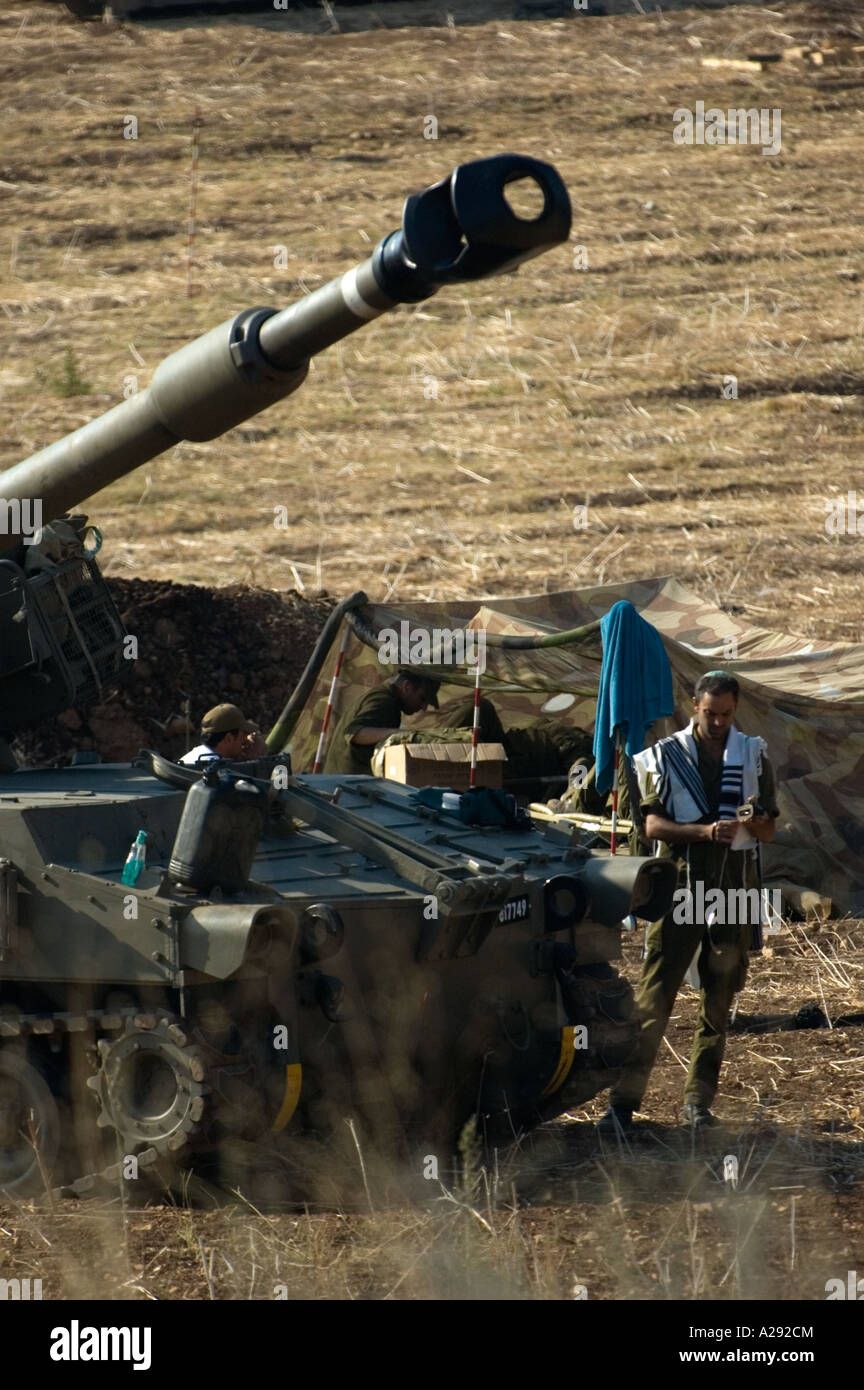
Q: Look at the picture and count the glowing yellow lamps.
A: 0